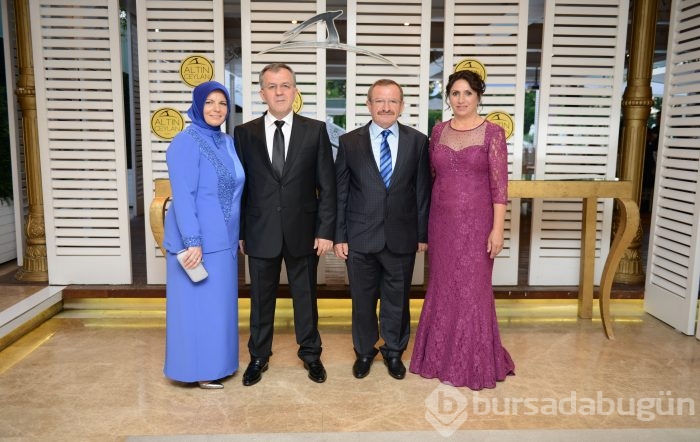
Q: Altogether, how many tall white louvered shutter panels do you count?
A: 7